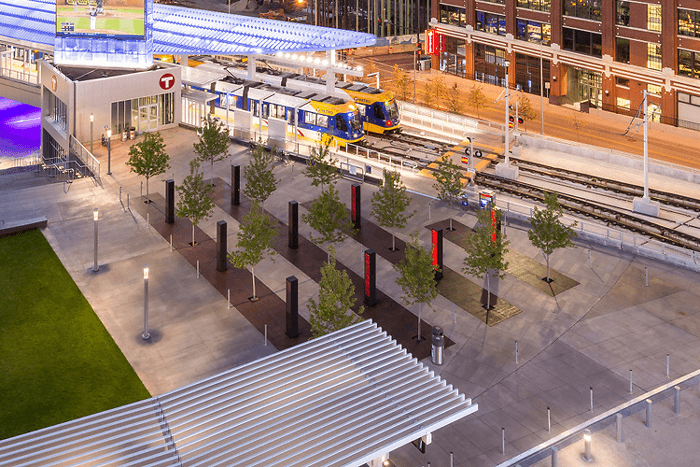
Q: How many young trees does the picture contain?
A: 13